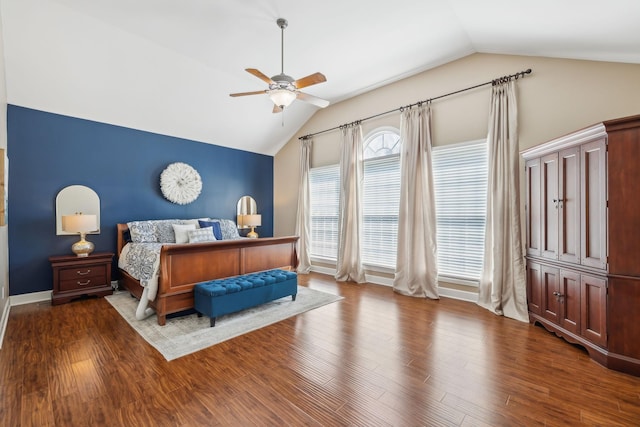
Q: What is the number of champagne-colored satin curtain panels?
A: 4